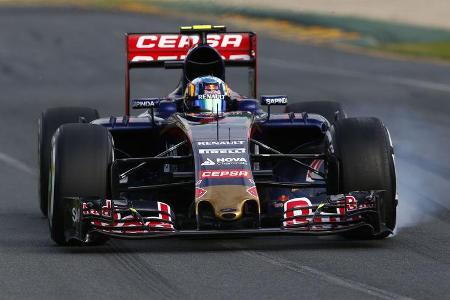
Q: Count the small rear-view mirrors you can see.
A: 2